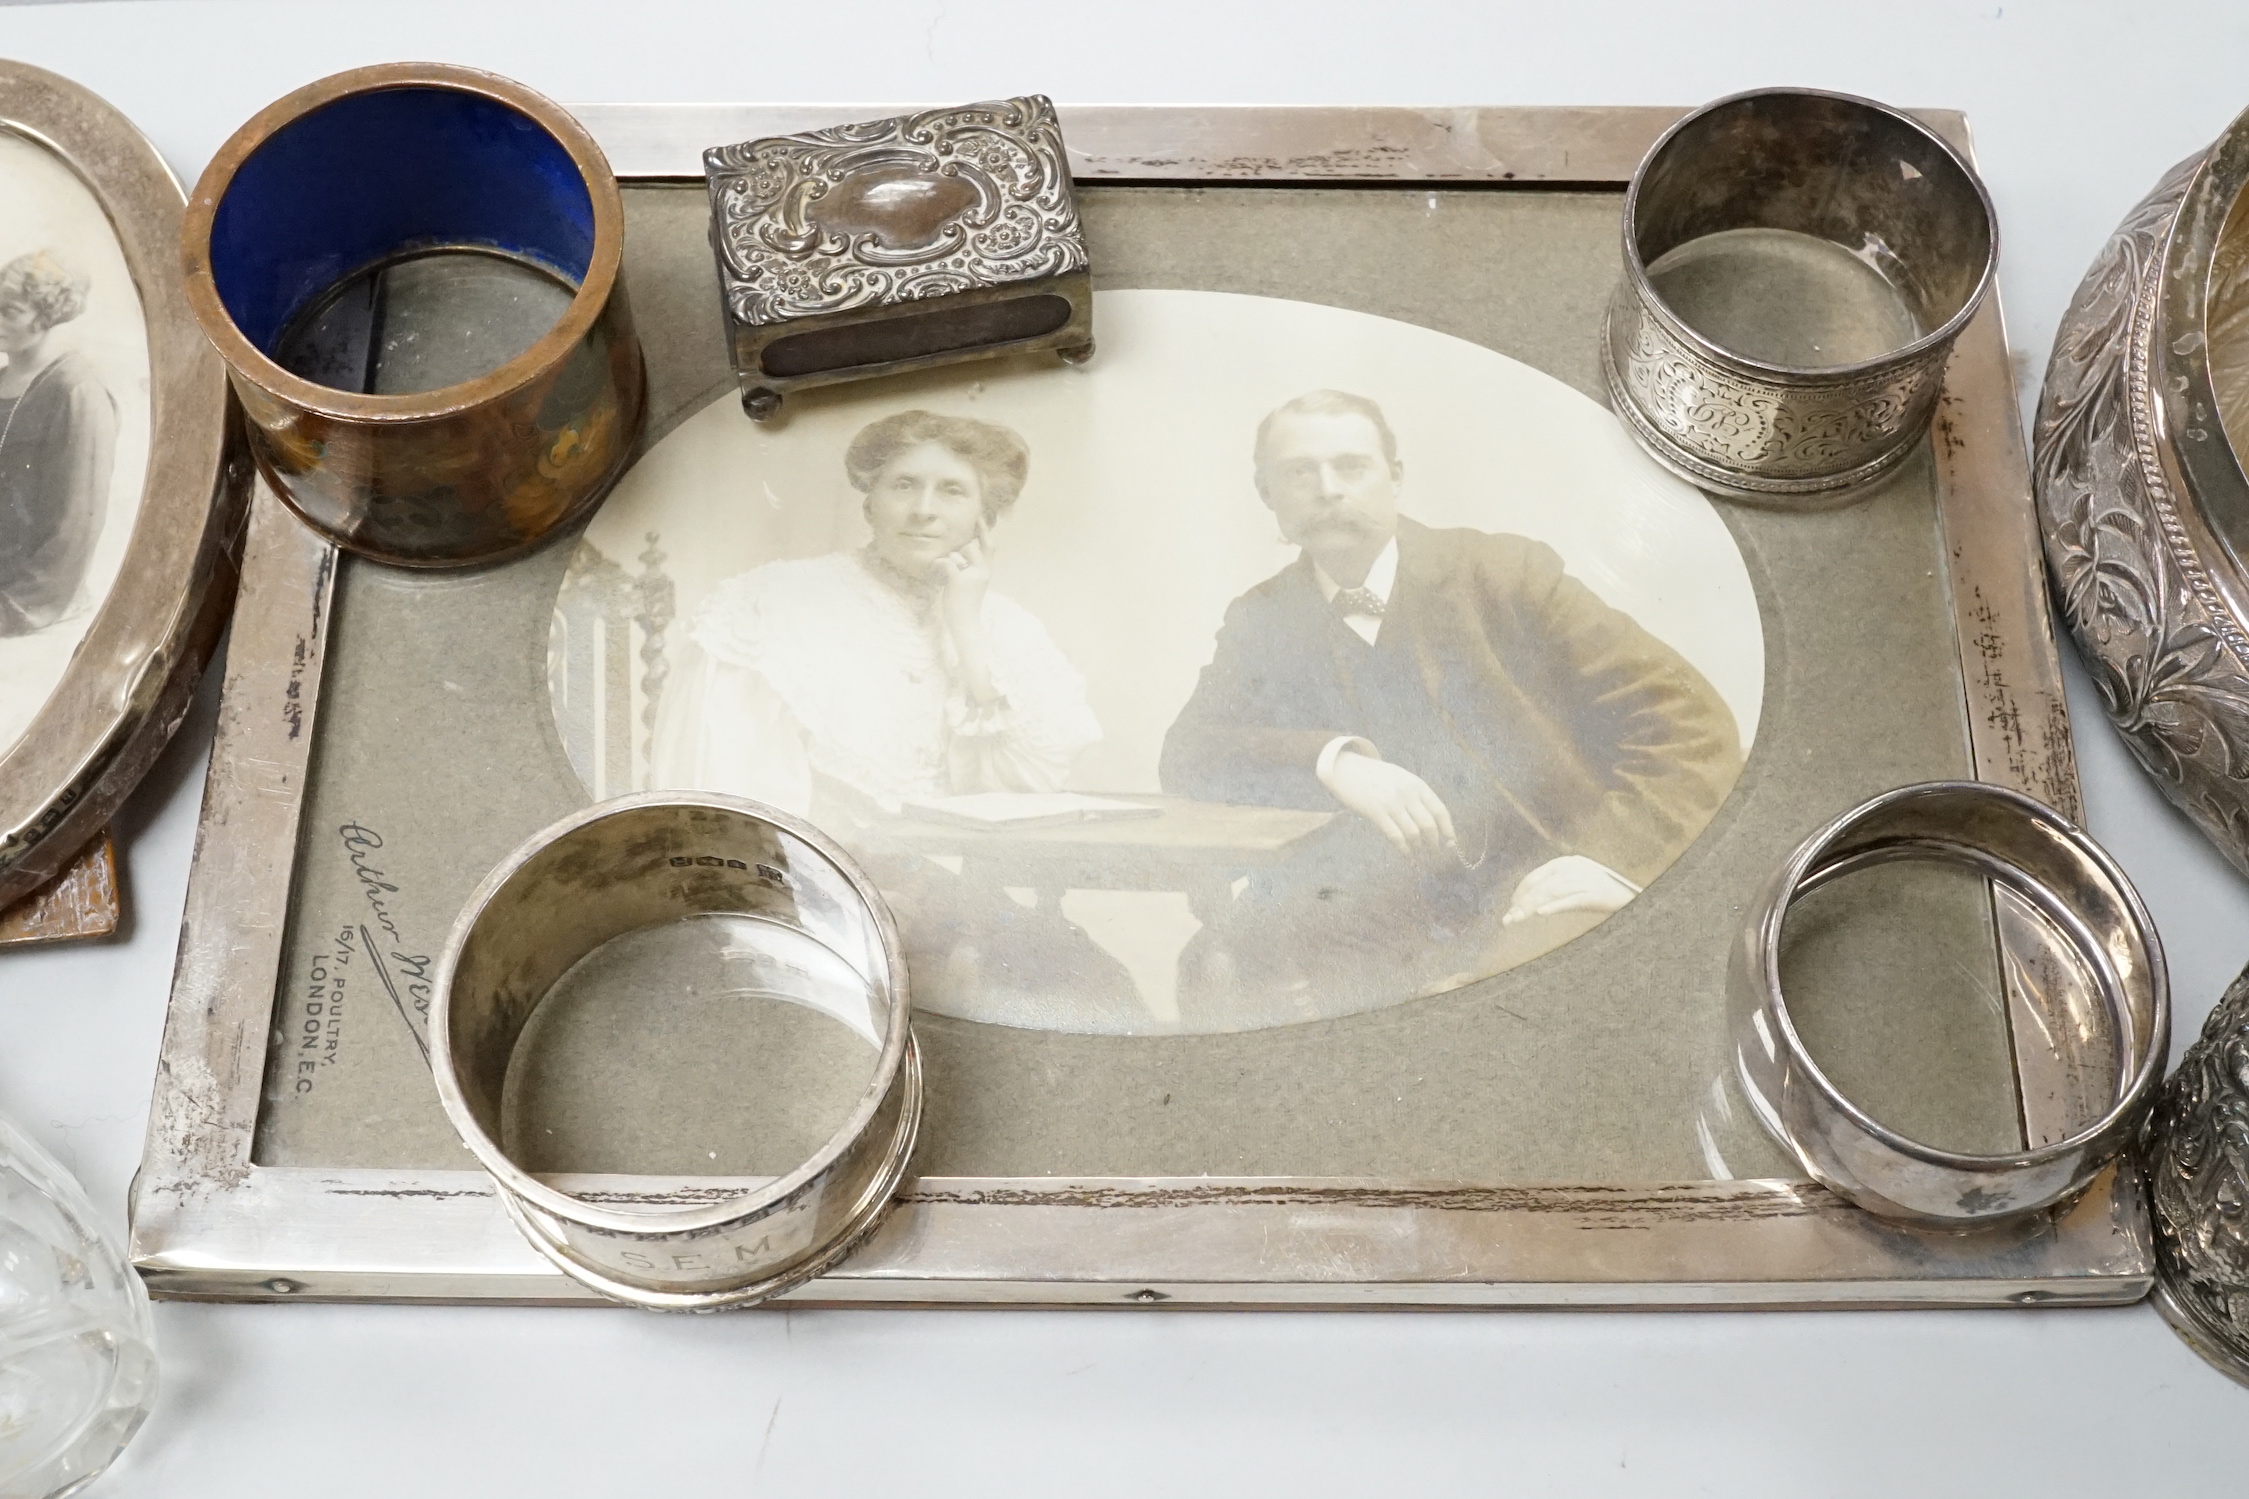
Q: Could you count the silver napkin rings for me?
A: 3